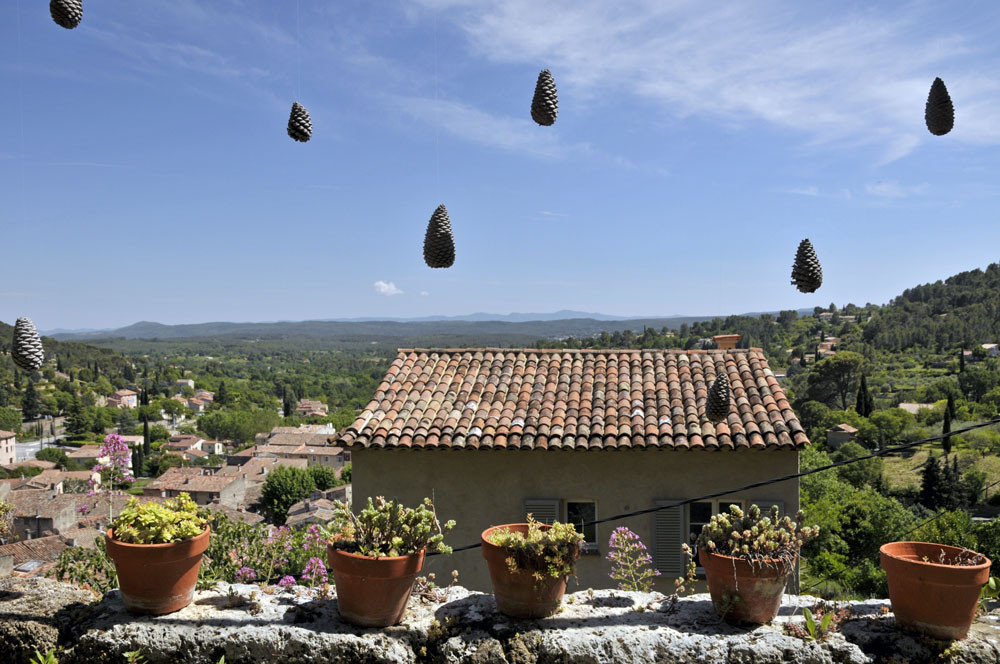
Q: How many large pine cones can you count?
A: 8